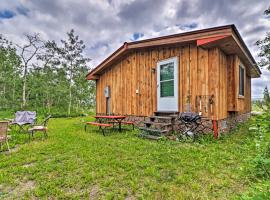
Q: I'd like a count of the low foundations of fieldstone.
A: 1